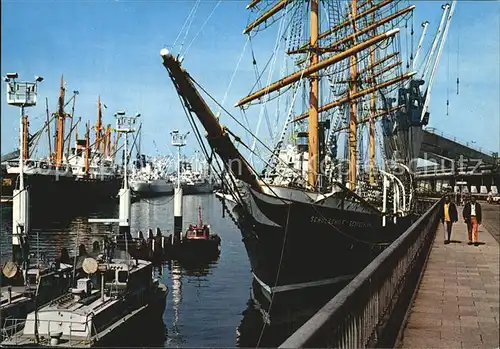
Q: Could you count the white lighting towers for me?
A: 3